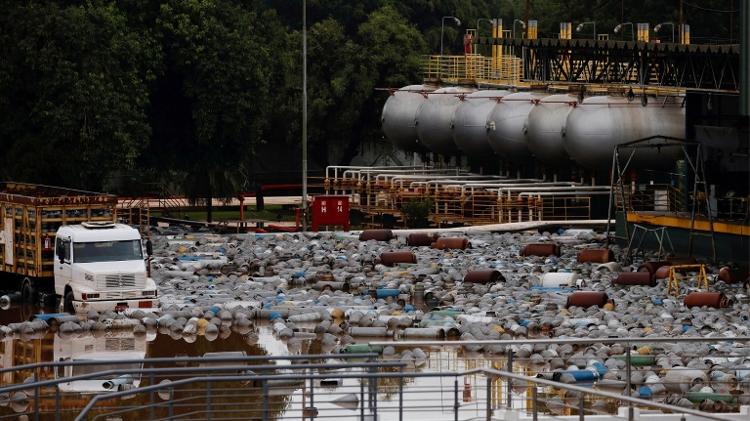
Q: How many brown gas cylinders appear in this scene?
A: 13